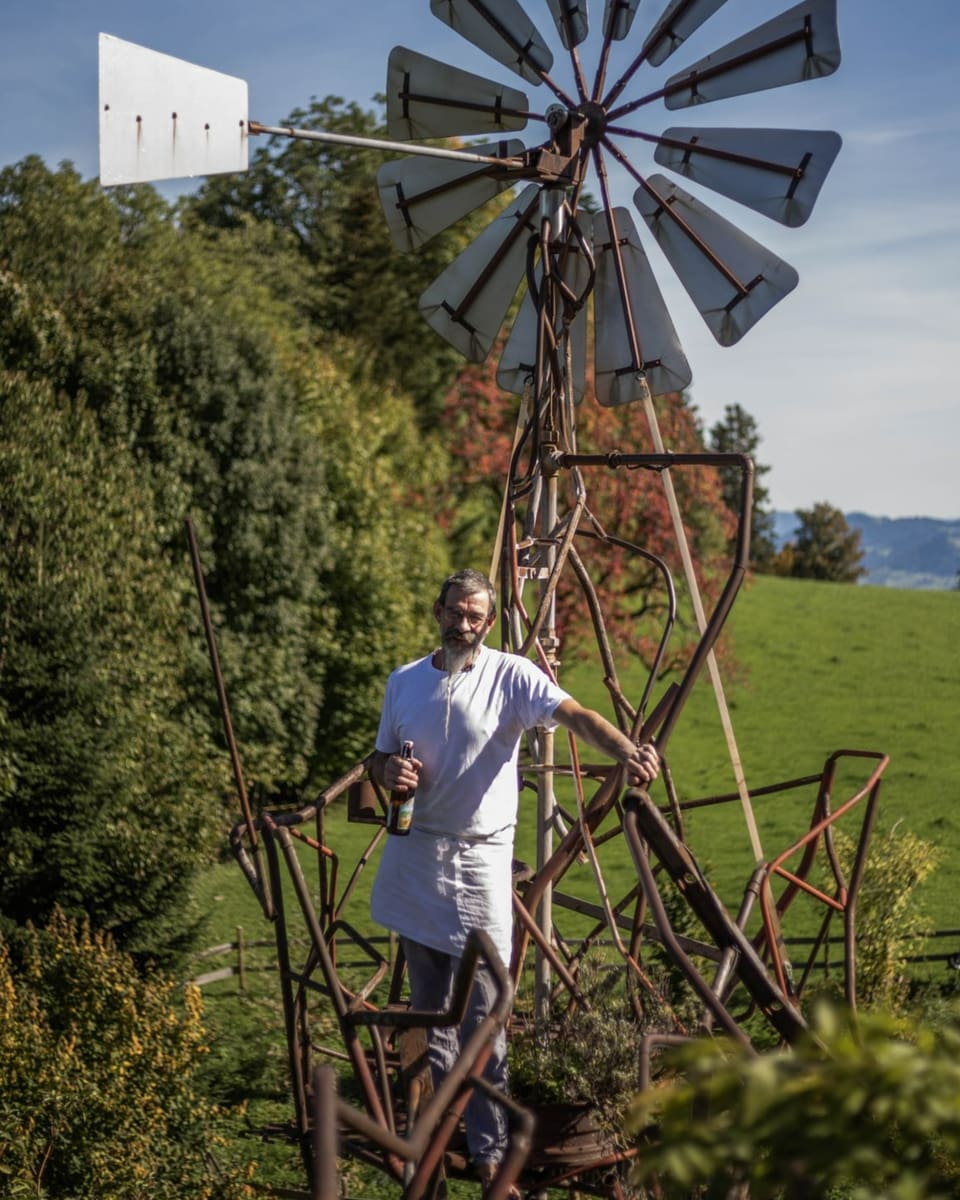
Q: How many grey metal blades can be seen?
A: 12